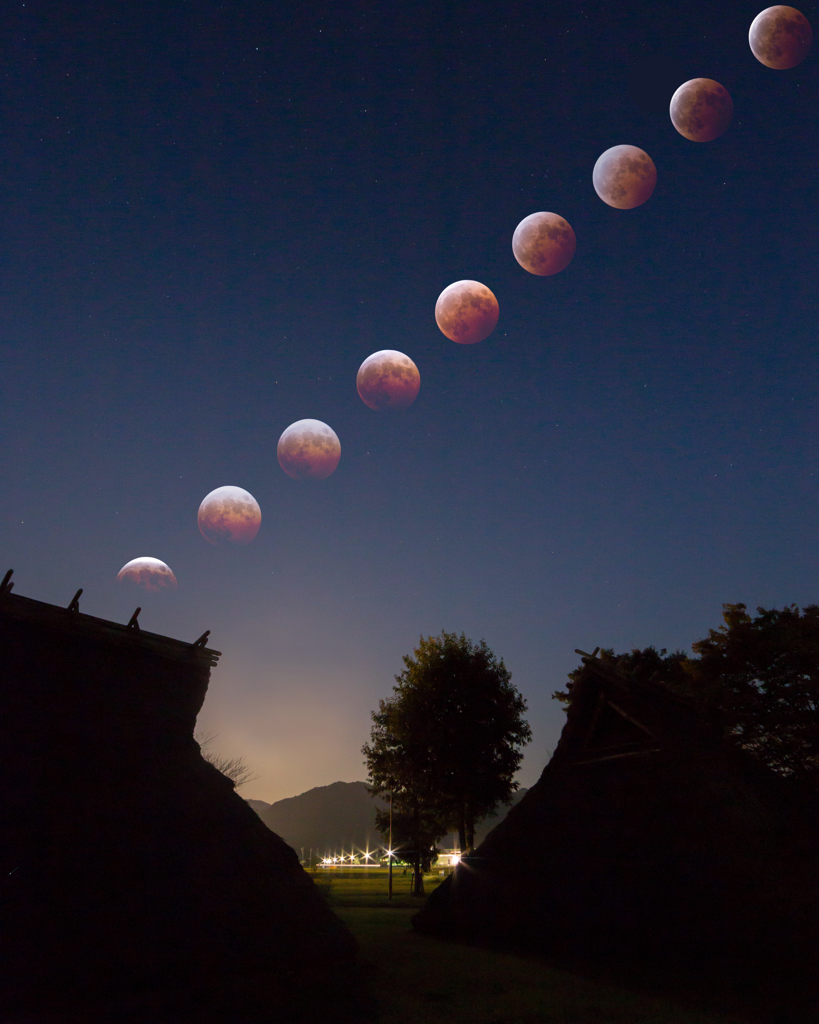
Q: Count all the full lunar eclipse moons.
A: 8